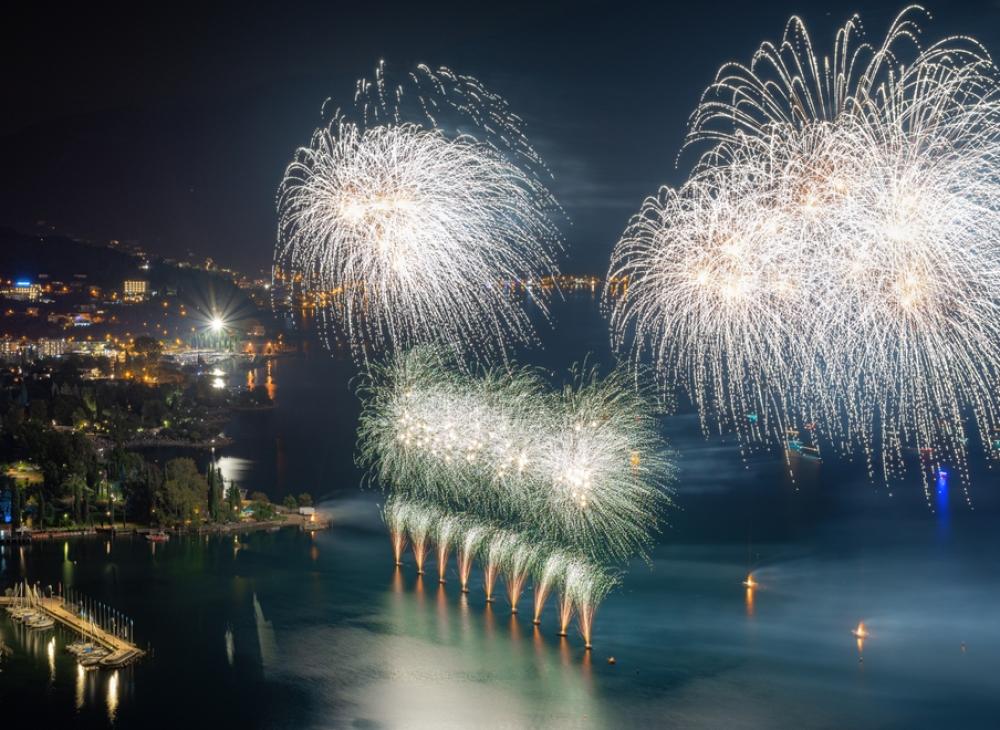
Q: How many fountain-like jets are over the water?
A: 9